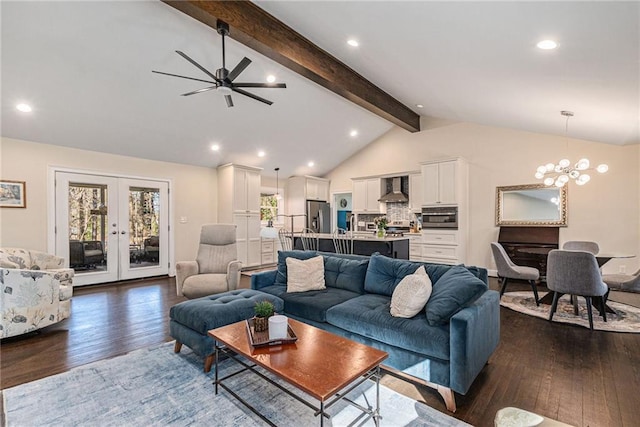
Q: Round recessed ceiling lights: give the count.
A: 9